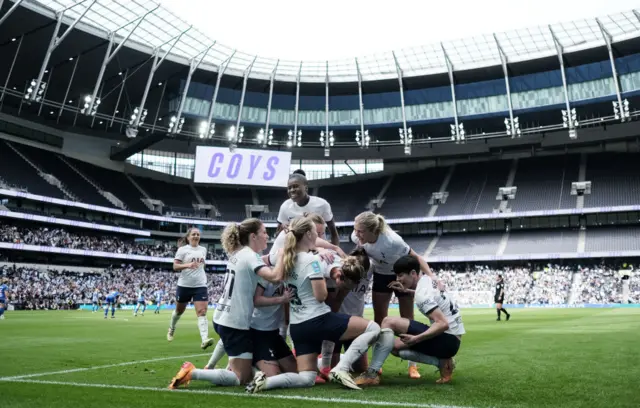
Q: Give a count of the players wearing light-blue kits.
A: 5